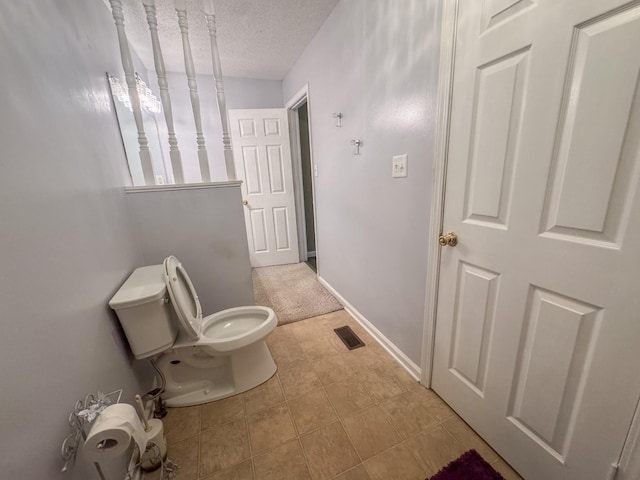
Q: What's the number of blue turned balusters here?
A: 0